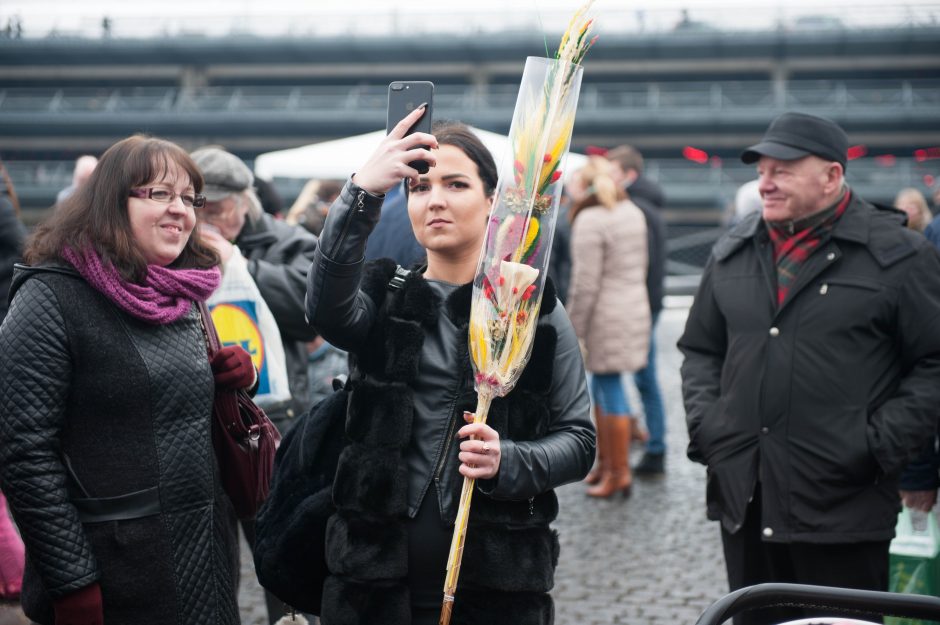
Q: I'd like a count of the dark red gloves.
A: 2